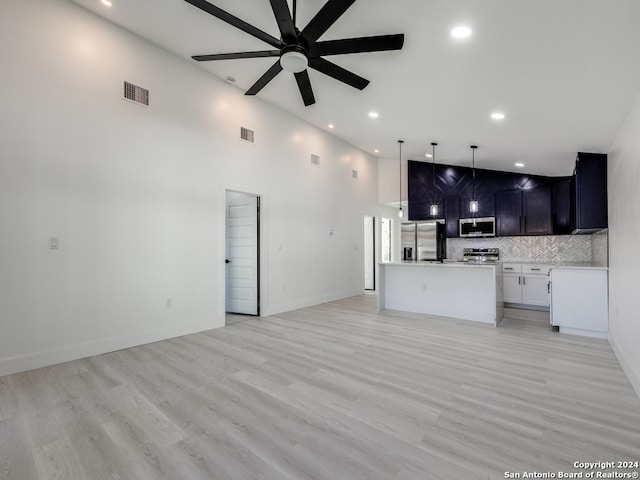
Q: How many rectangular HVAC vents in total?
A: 4